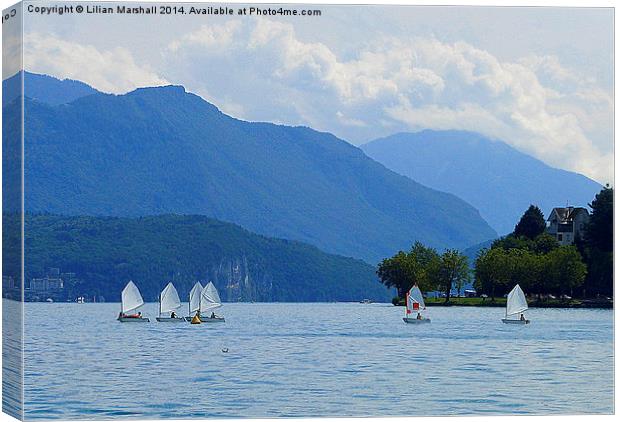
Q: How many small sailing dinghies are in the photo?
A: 6